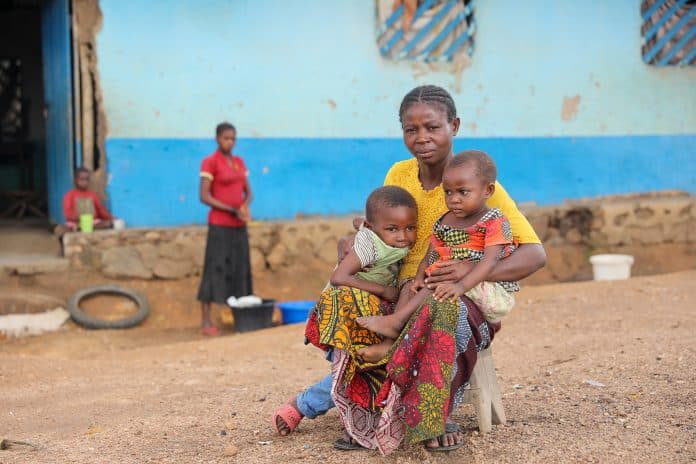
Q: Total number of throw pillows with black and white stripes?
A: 0